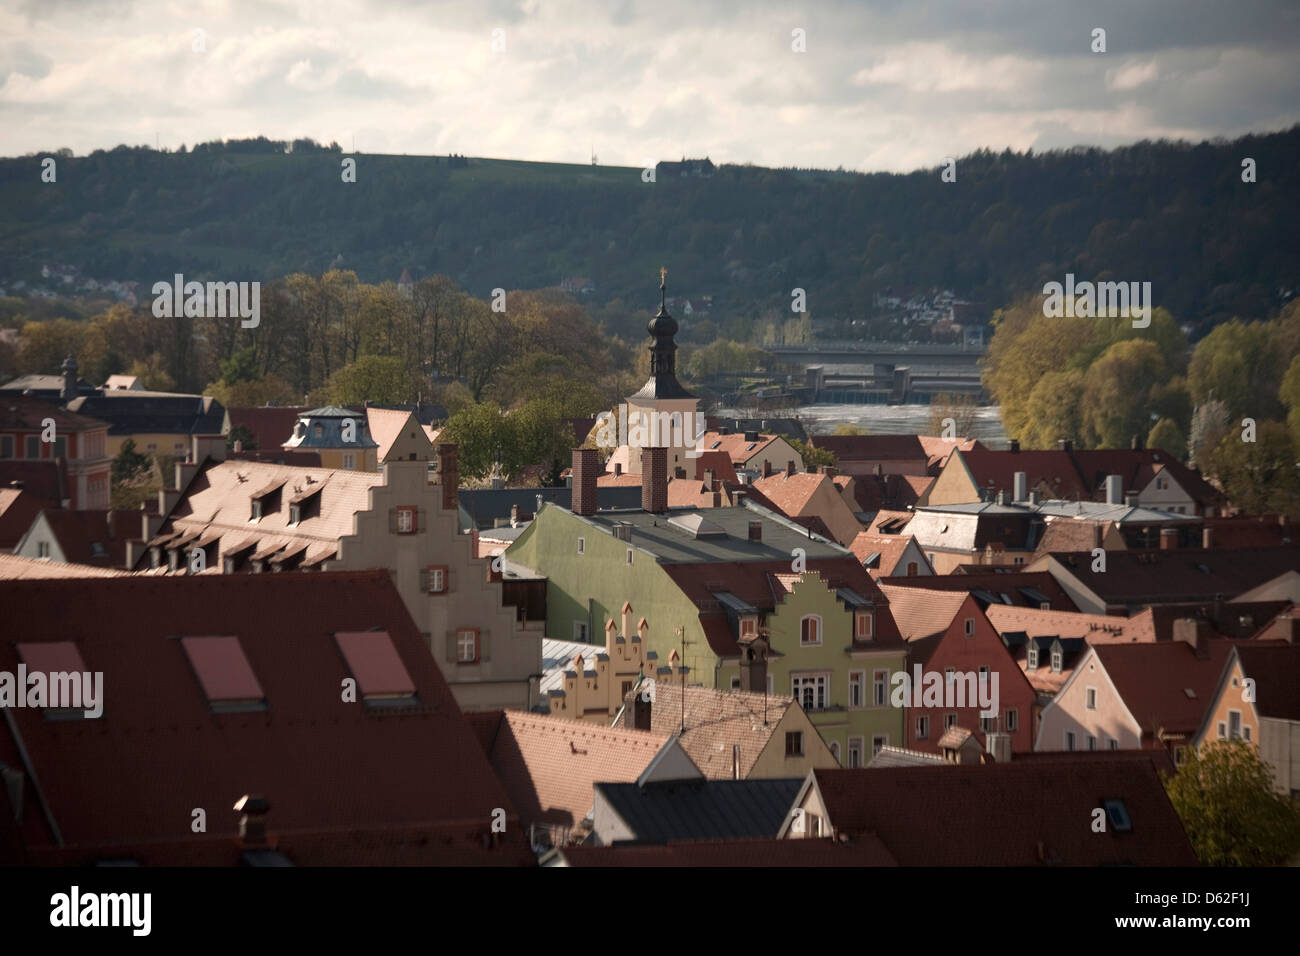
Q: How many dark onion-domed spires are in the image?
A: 1